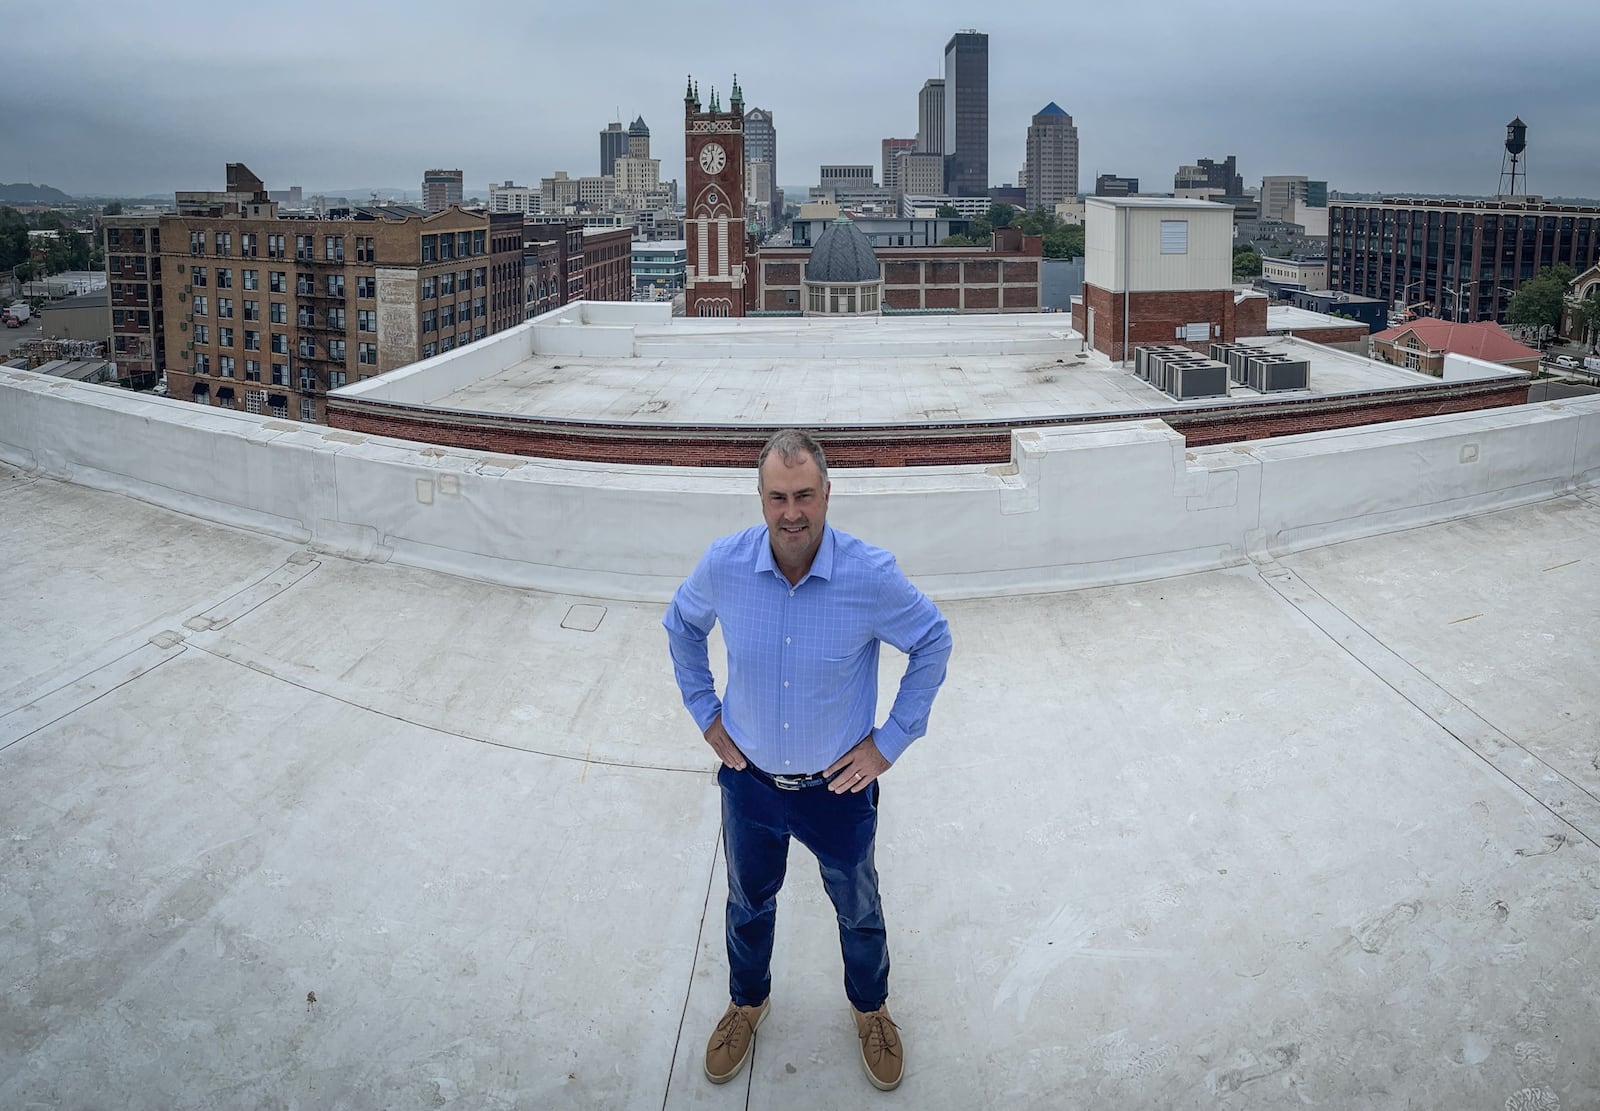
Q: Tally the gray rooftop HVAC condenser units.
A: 6